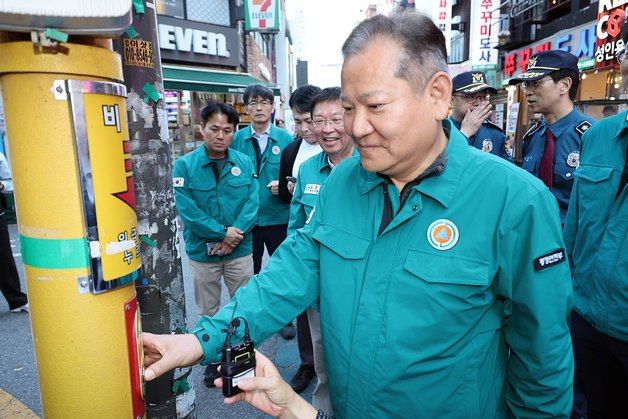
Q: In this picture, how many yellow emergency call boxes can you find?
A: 1